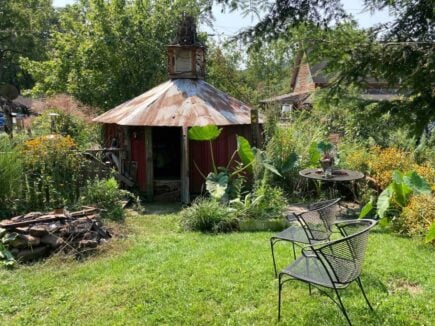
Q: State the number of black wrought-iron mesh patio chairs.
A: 2